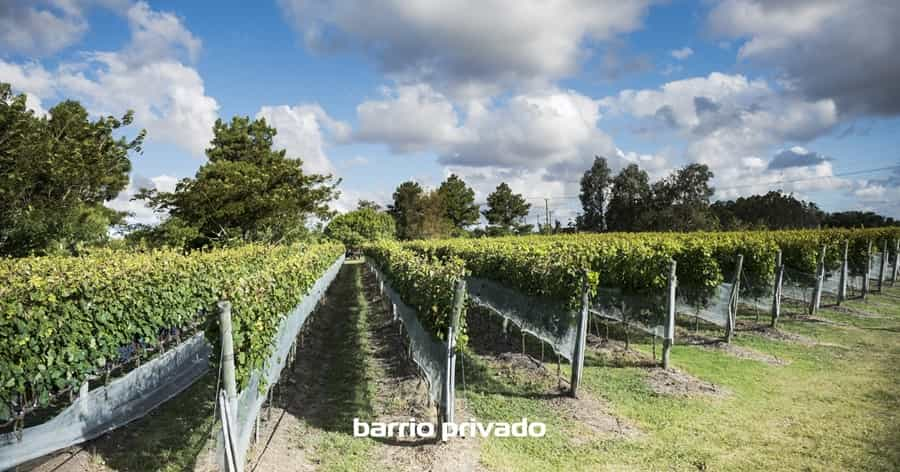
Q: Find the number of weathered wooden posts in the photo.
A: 11